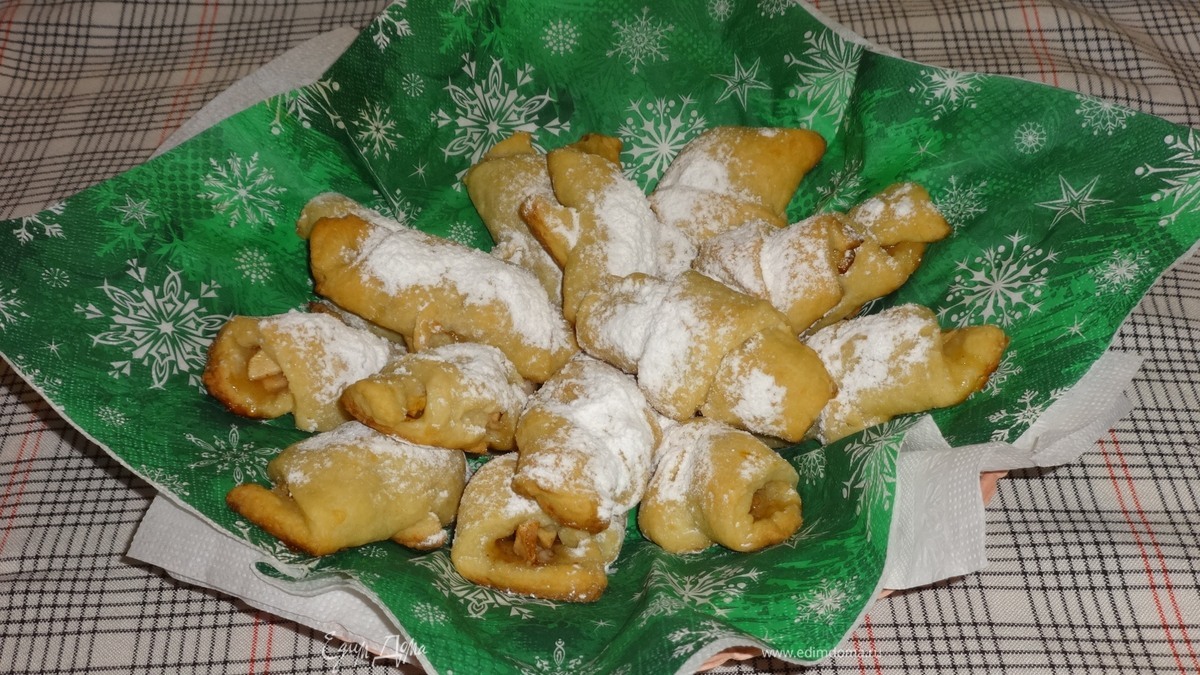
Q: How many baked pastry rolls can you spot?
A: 13